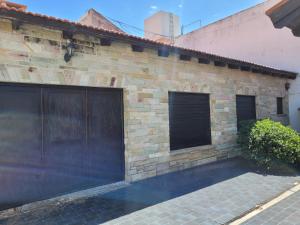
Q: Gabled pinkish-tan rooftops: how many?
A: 1